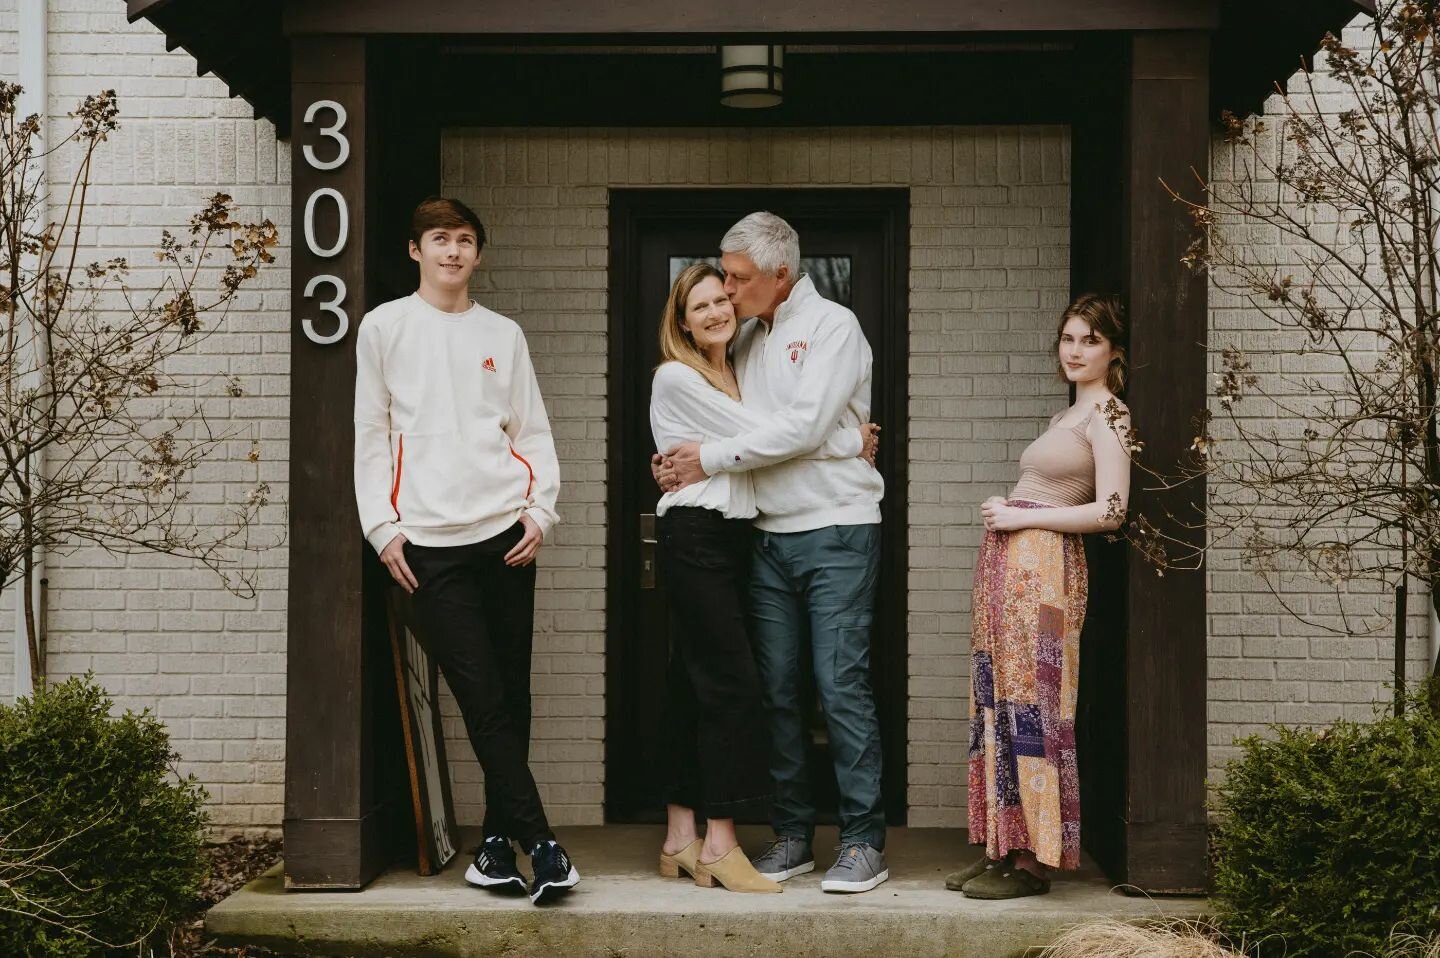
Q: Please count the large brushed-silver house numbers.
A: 3